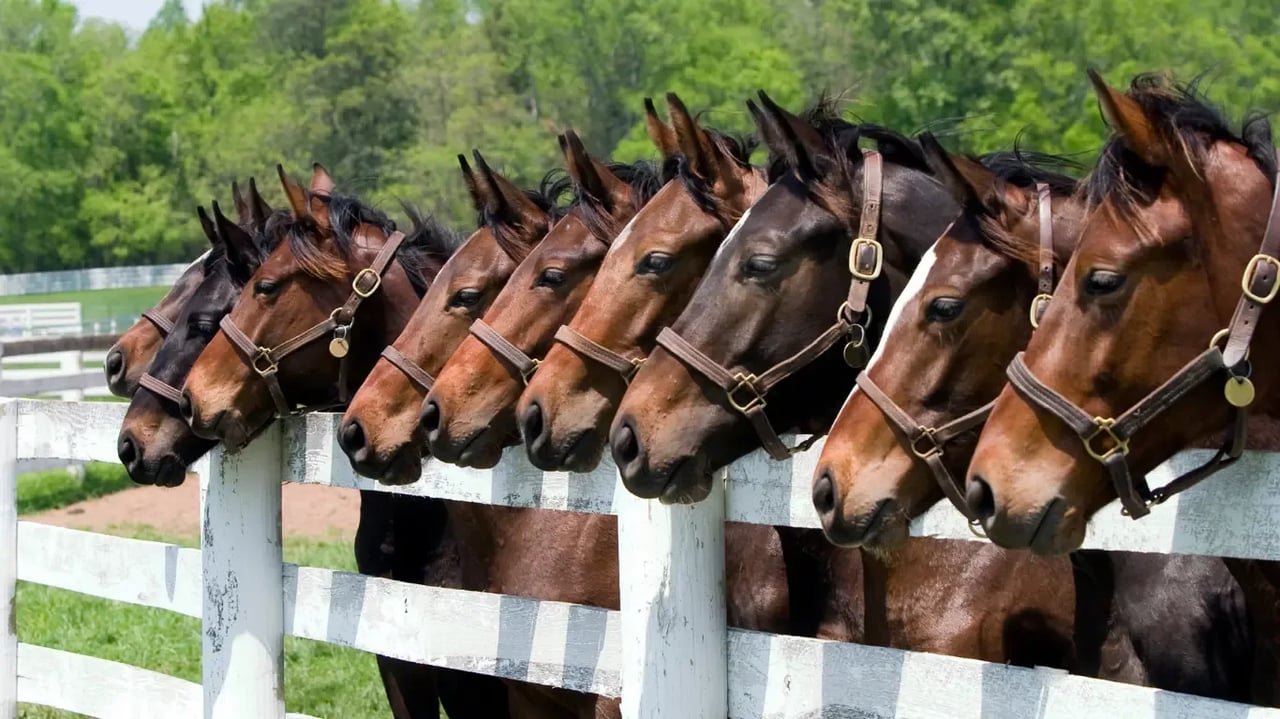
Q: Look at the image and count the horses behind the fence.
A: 9